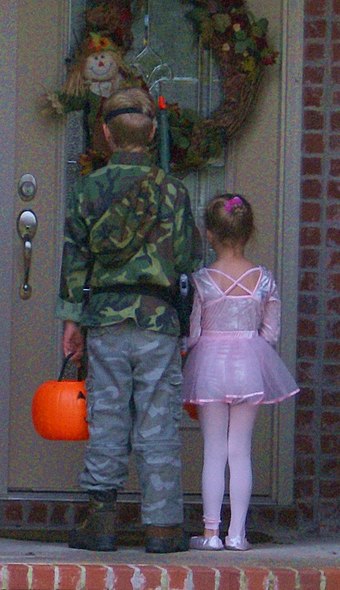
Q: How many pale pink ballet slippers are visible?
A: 2